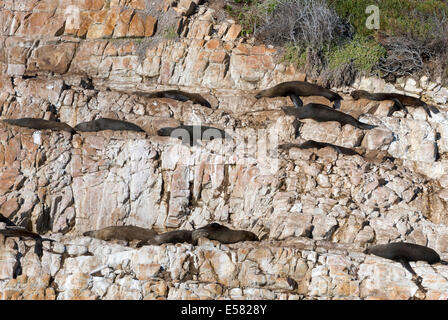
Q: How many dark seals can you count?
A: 13